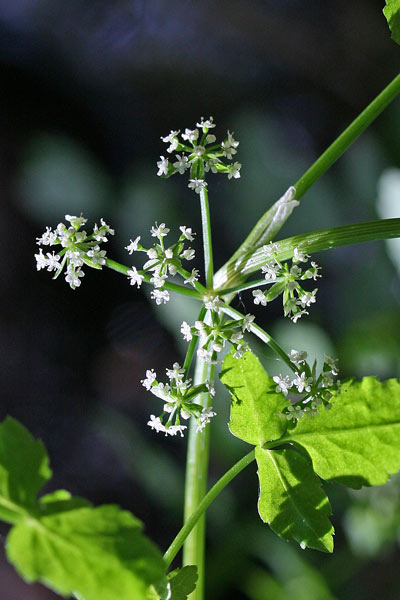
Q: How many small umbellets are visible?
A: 7